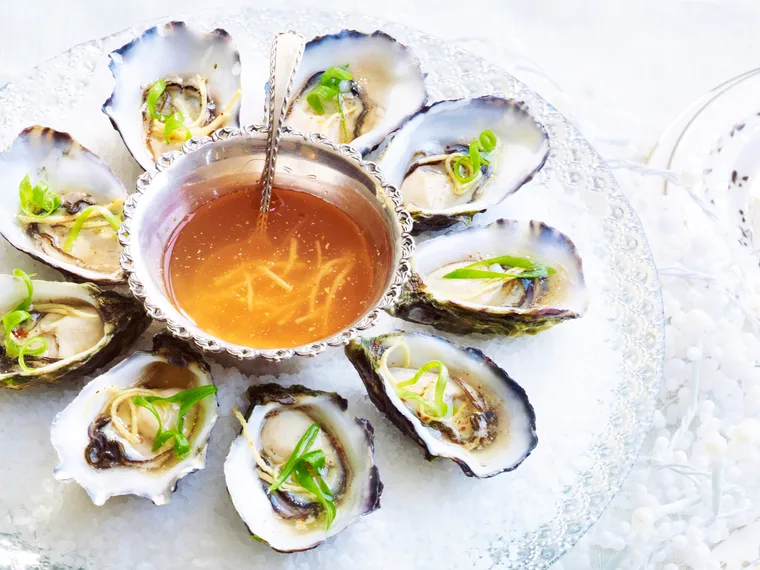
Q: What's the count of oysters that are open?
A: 9